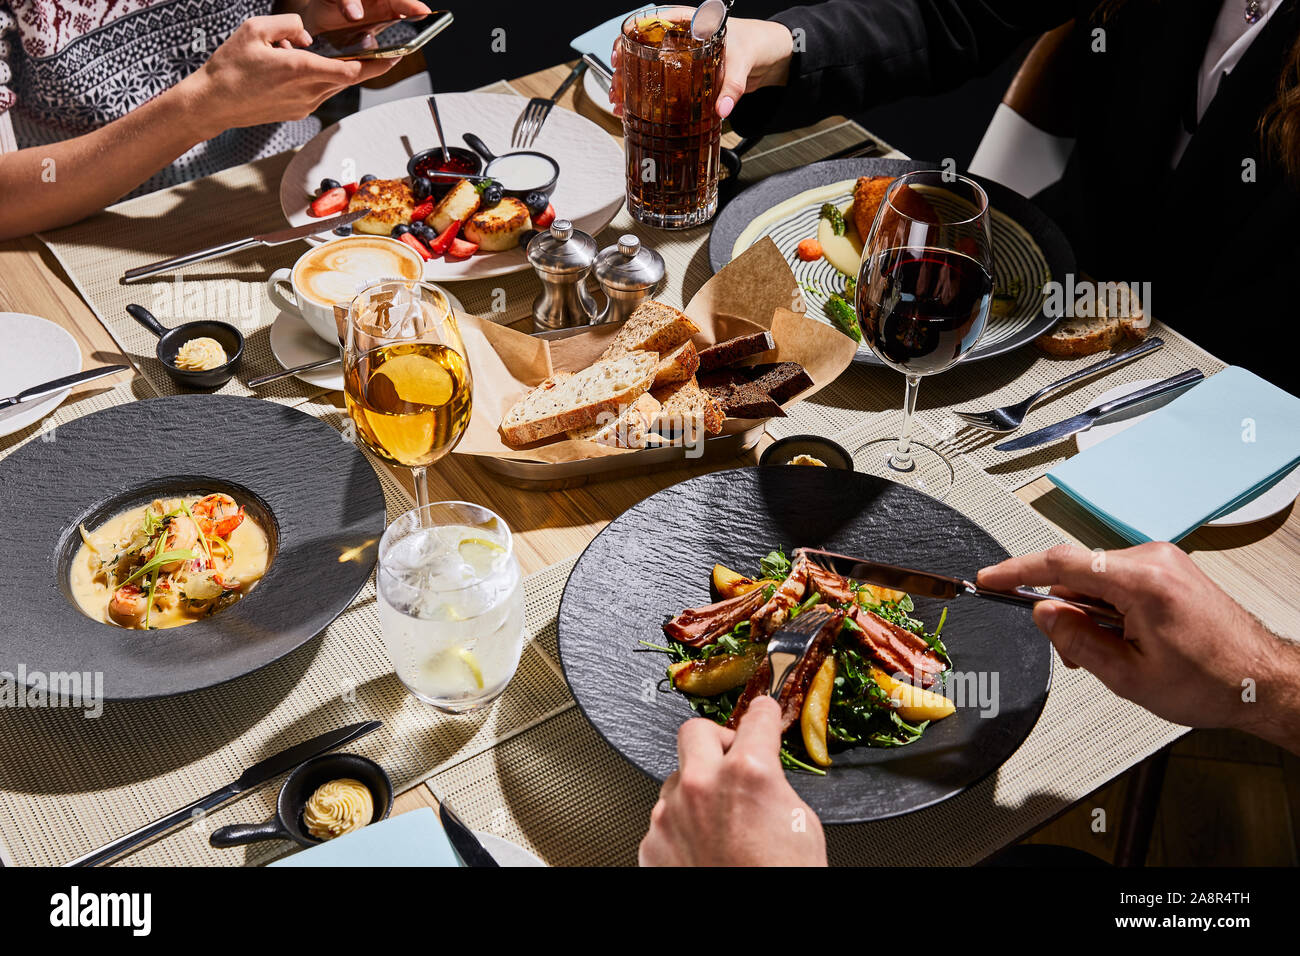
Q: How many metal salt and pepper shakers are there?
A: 2